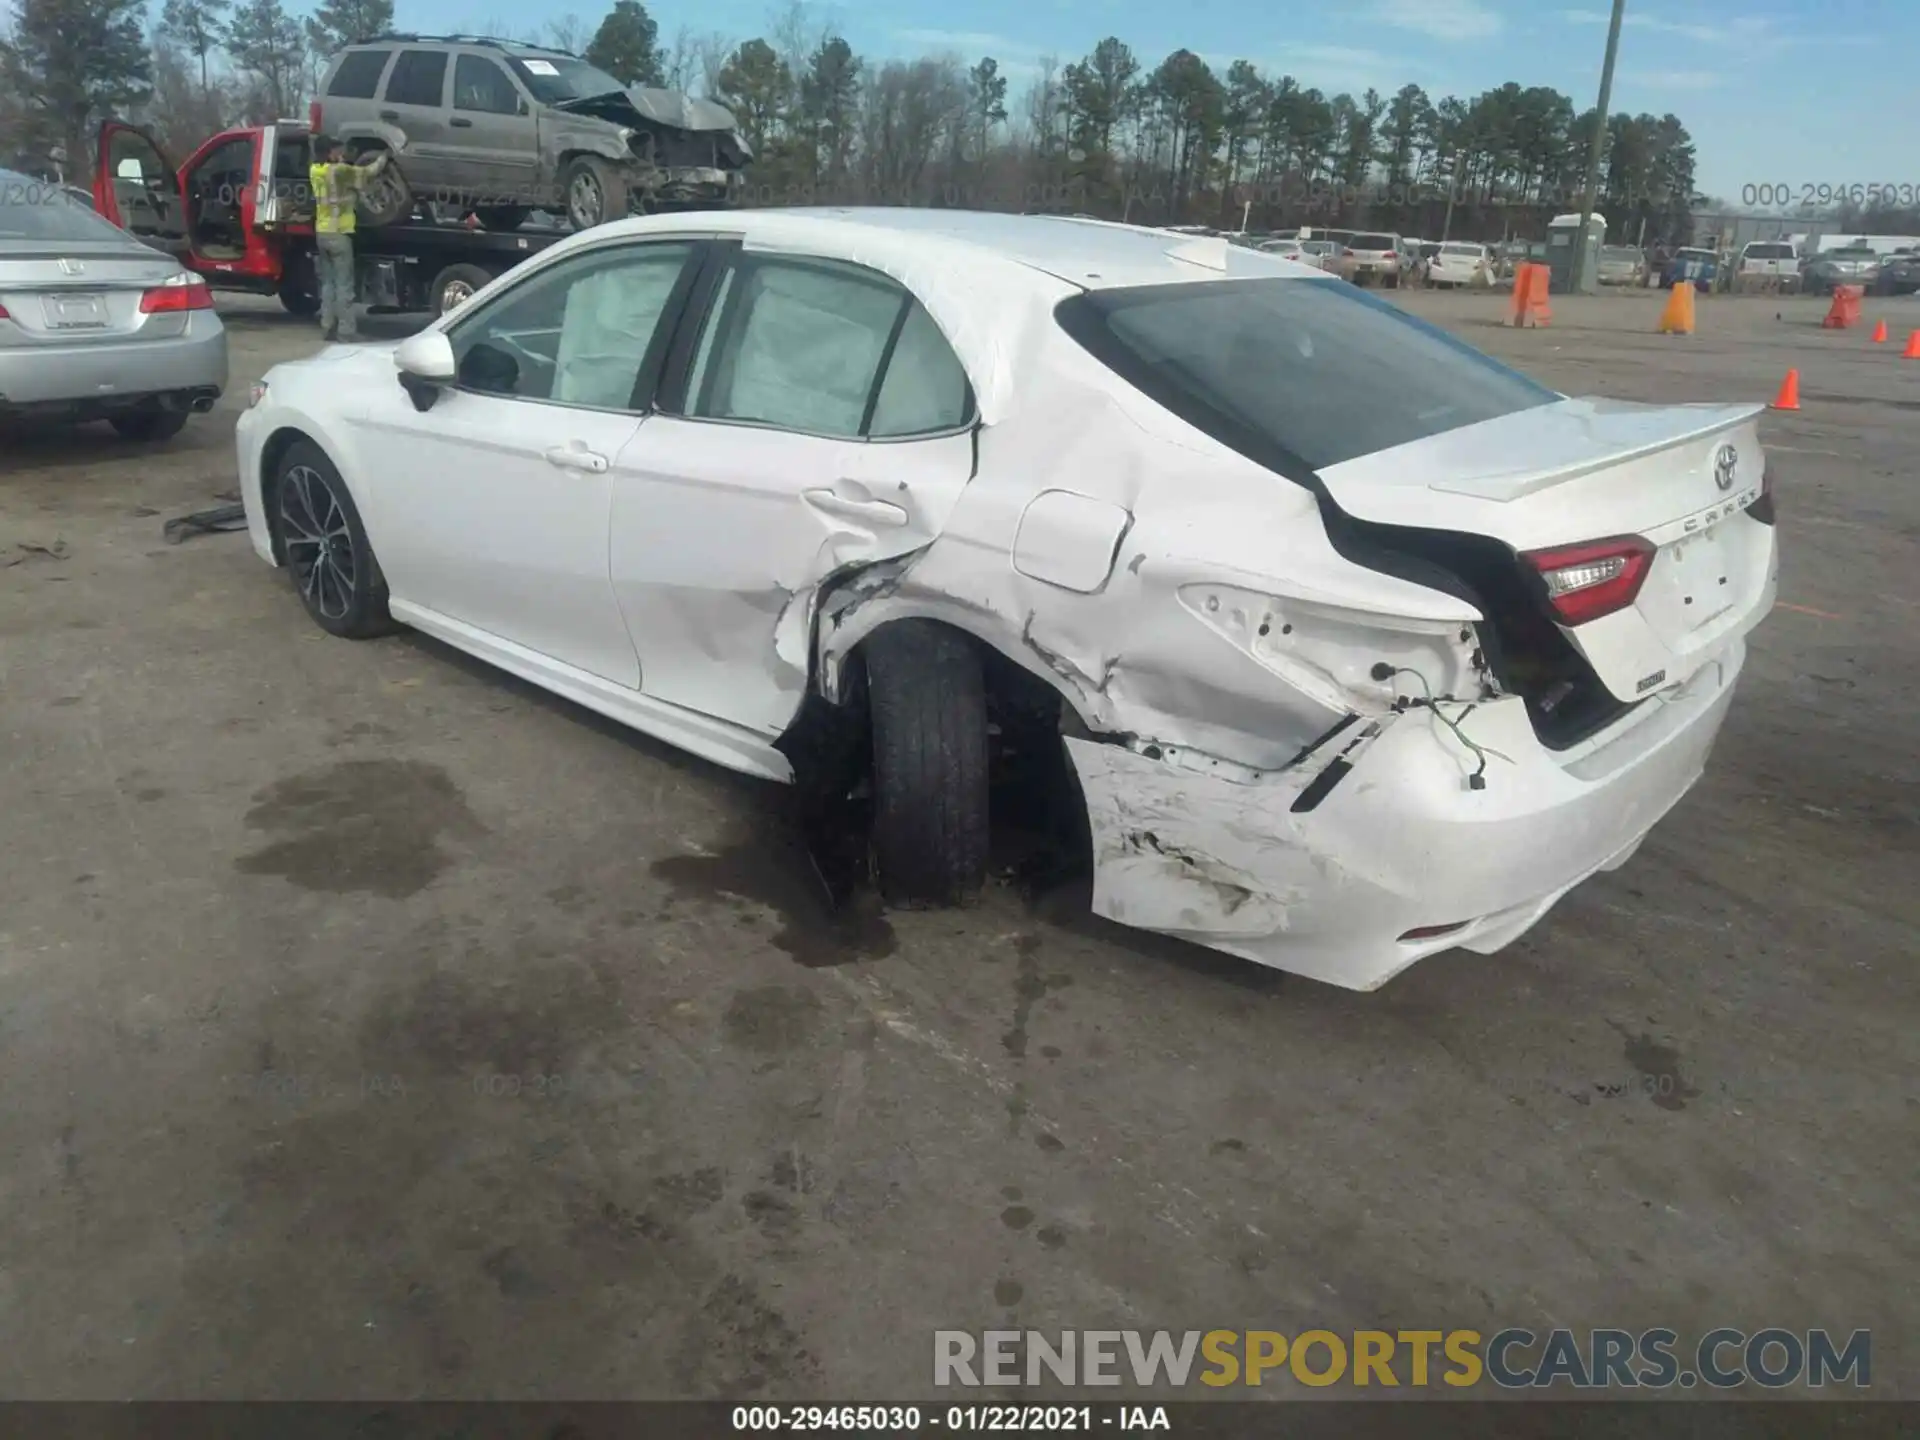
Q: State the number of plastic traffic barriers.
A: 3